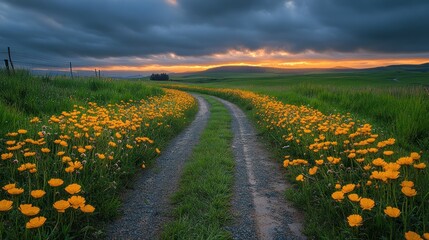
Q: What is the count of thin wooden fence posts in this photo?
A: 5